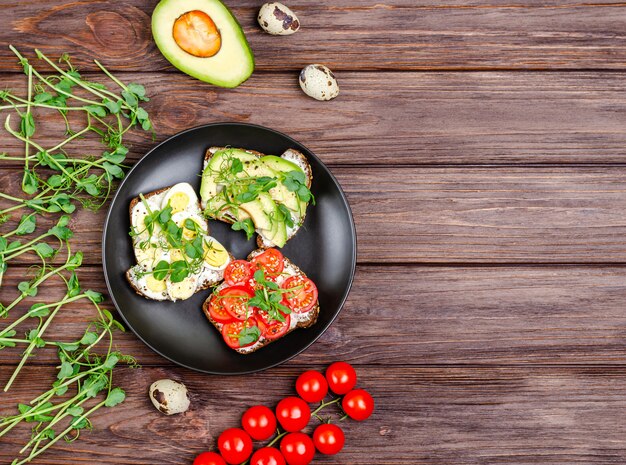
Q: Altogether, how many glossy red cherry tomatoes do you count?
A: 10